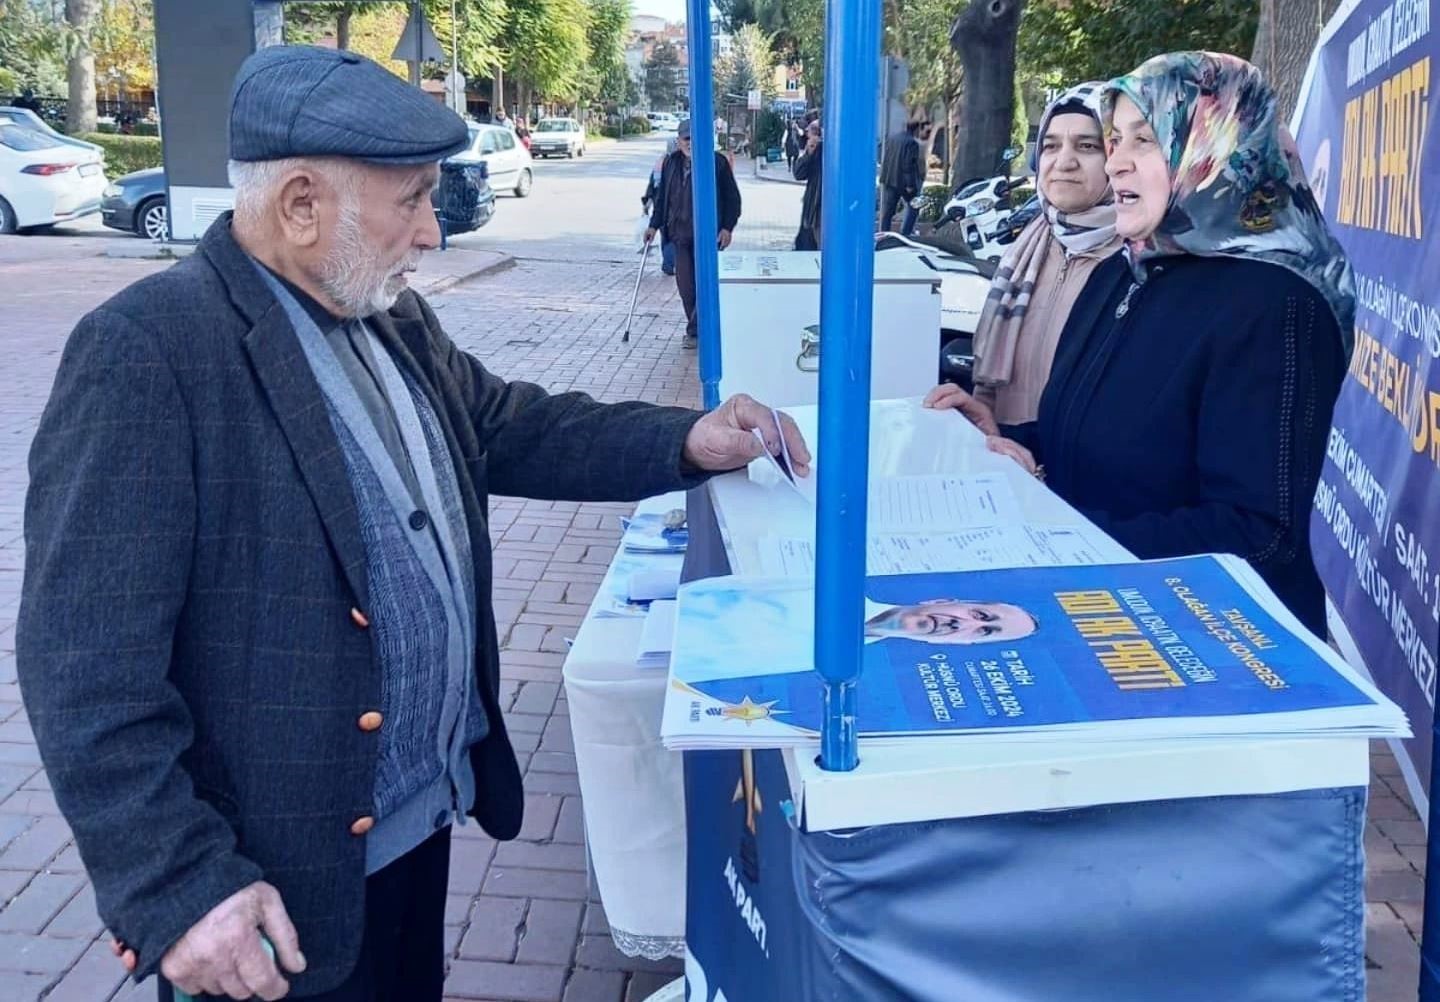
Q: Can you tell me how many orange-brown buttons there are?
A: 5